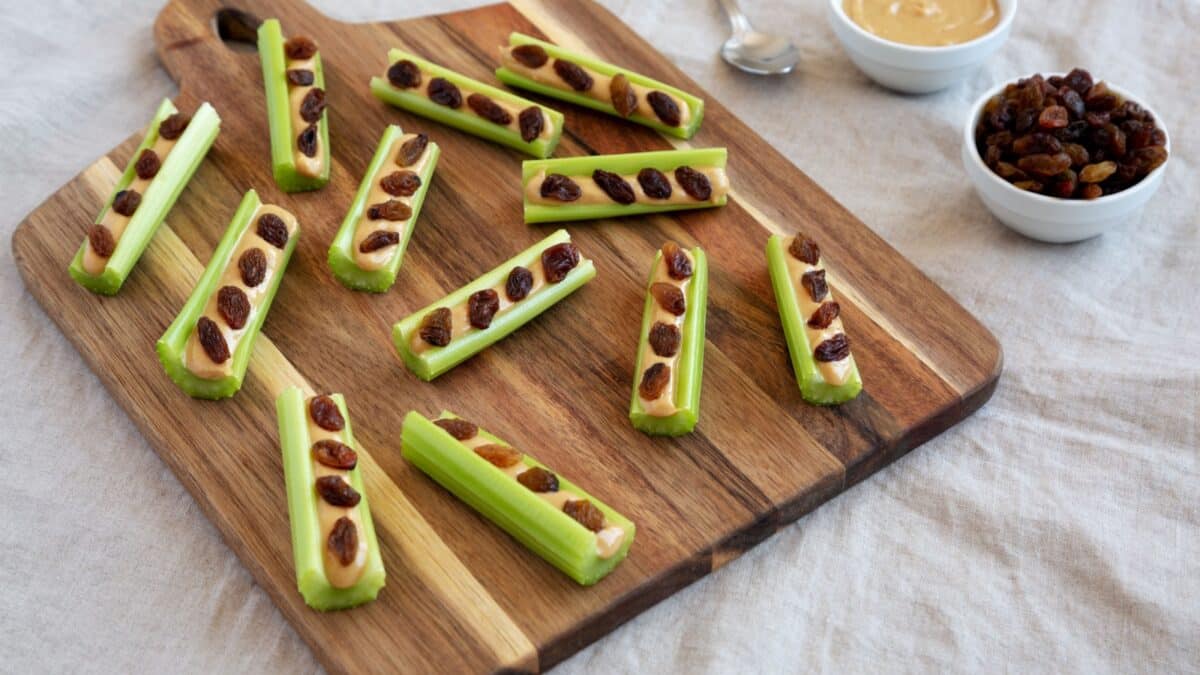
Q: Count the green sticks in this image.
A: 12